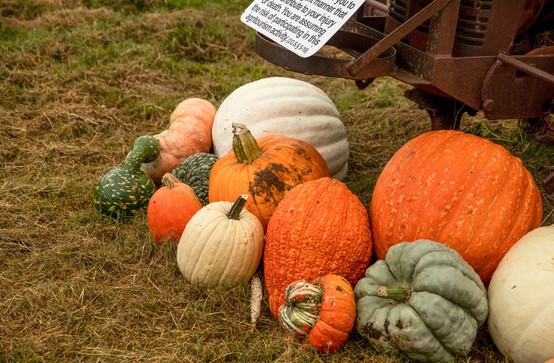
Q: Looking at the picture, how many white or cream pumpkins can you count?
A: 3